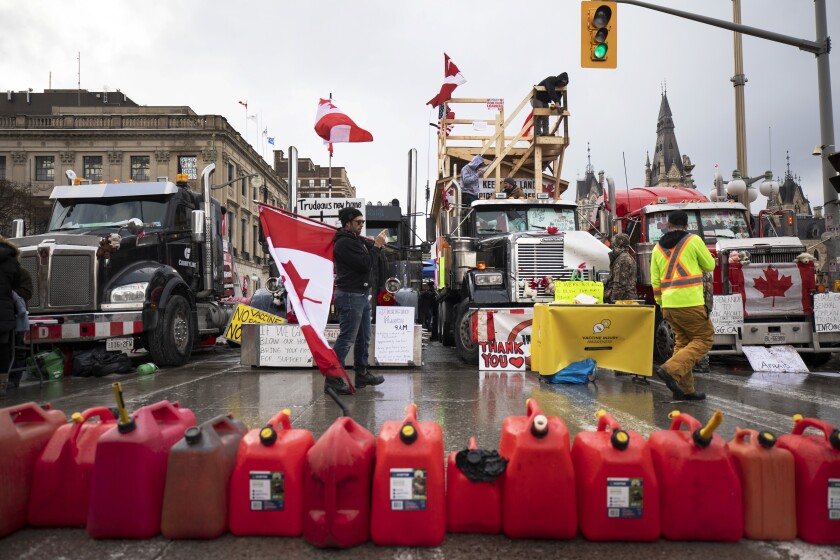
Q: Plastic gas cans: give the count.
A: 13